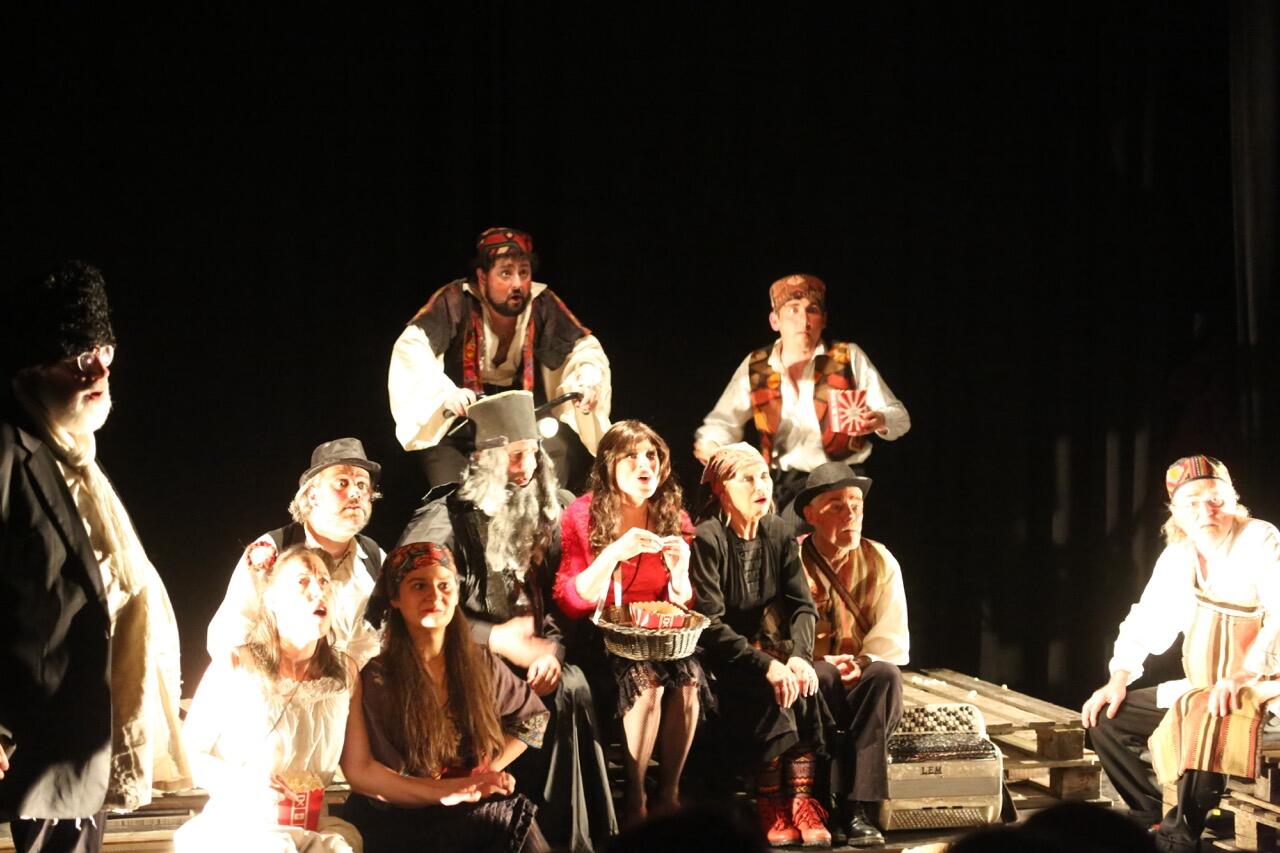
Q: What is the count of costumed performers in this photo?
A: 11